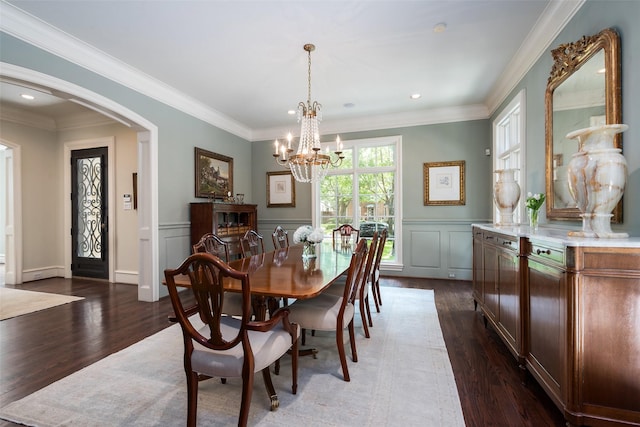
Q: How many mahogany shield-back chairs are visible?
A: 8